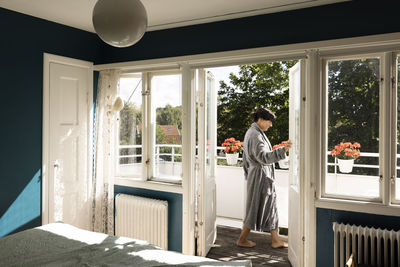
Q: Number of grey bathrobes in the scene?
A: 1